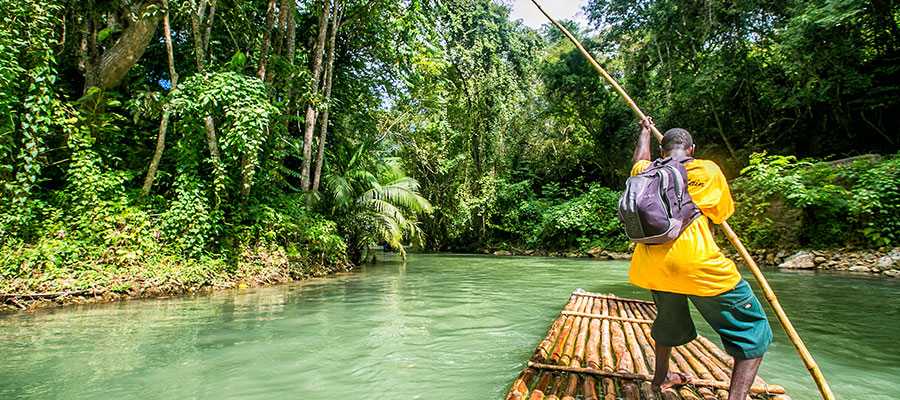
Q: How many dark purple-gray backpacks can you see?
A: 1